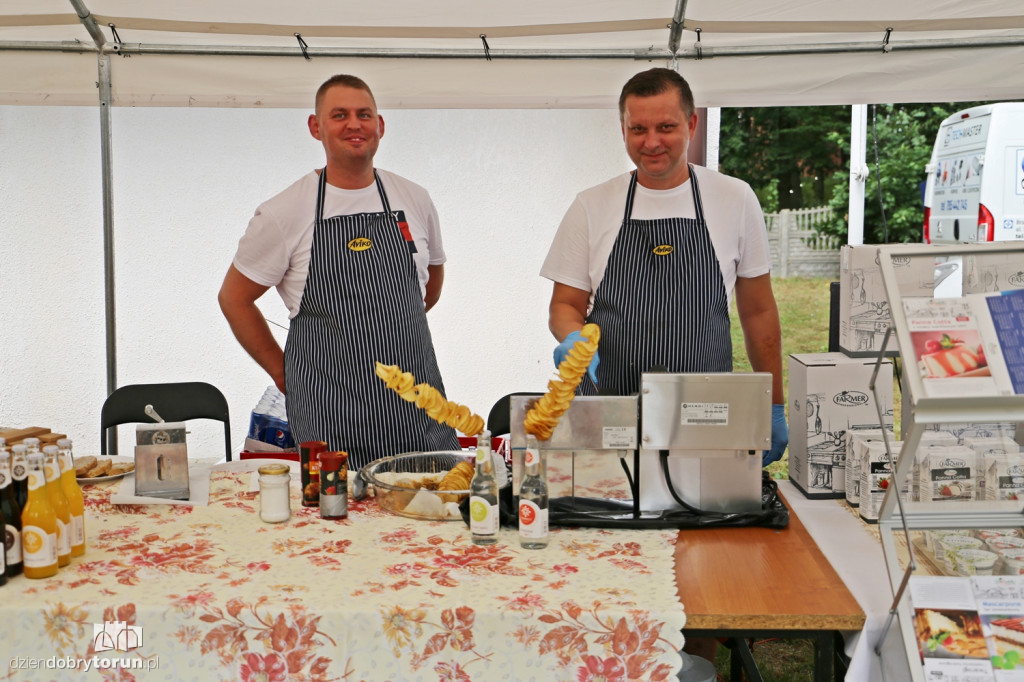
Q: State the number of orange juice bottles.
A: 3